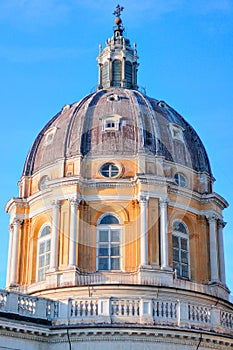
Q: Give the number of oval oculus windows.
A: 3